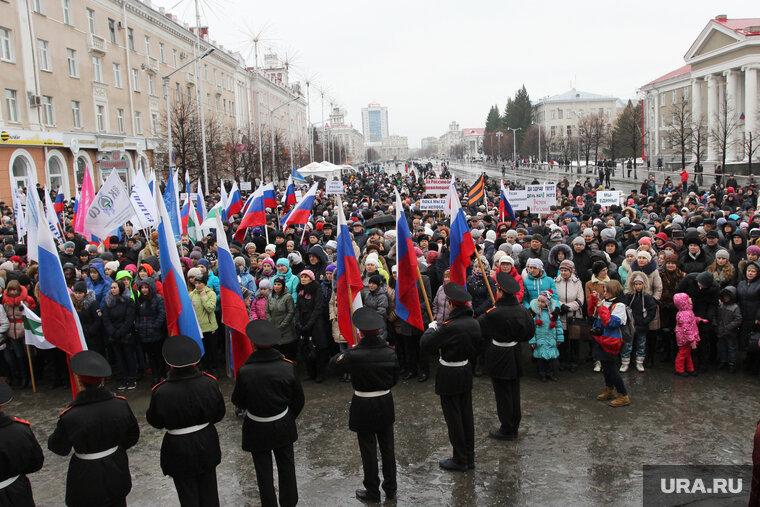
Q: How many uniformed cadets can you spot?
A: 7